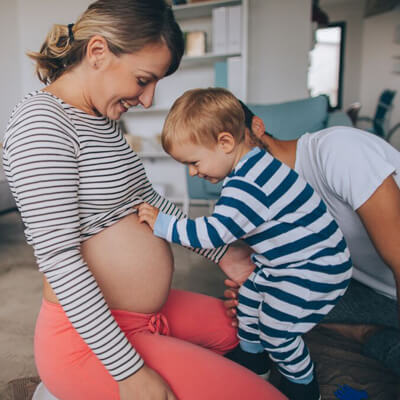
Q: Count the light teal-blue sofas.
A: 1